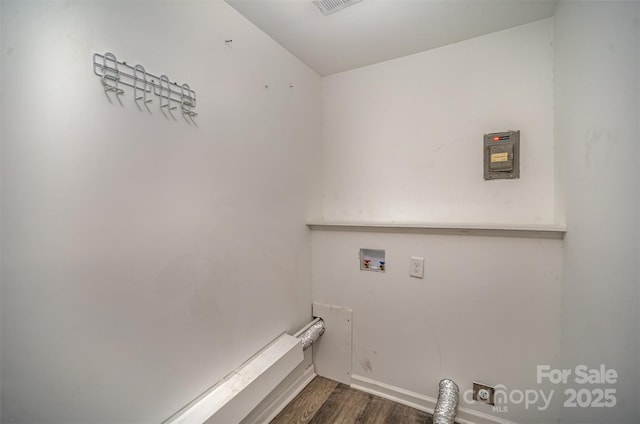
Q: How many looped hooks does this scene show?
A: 4